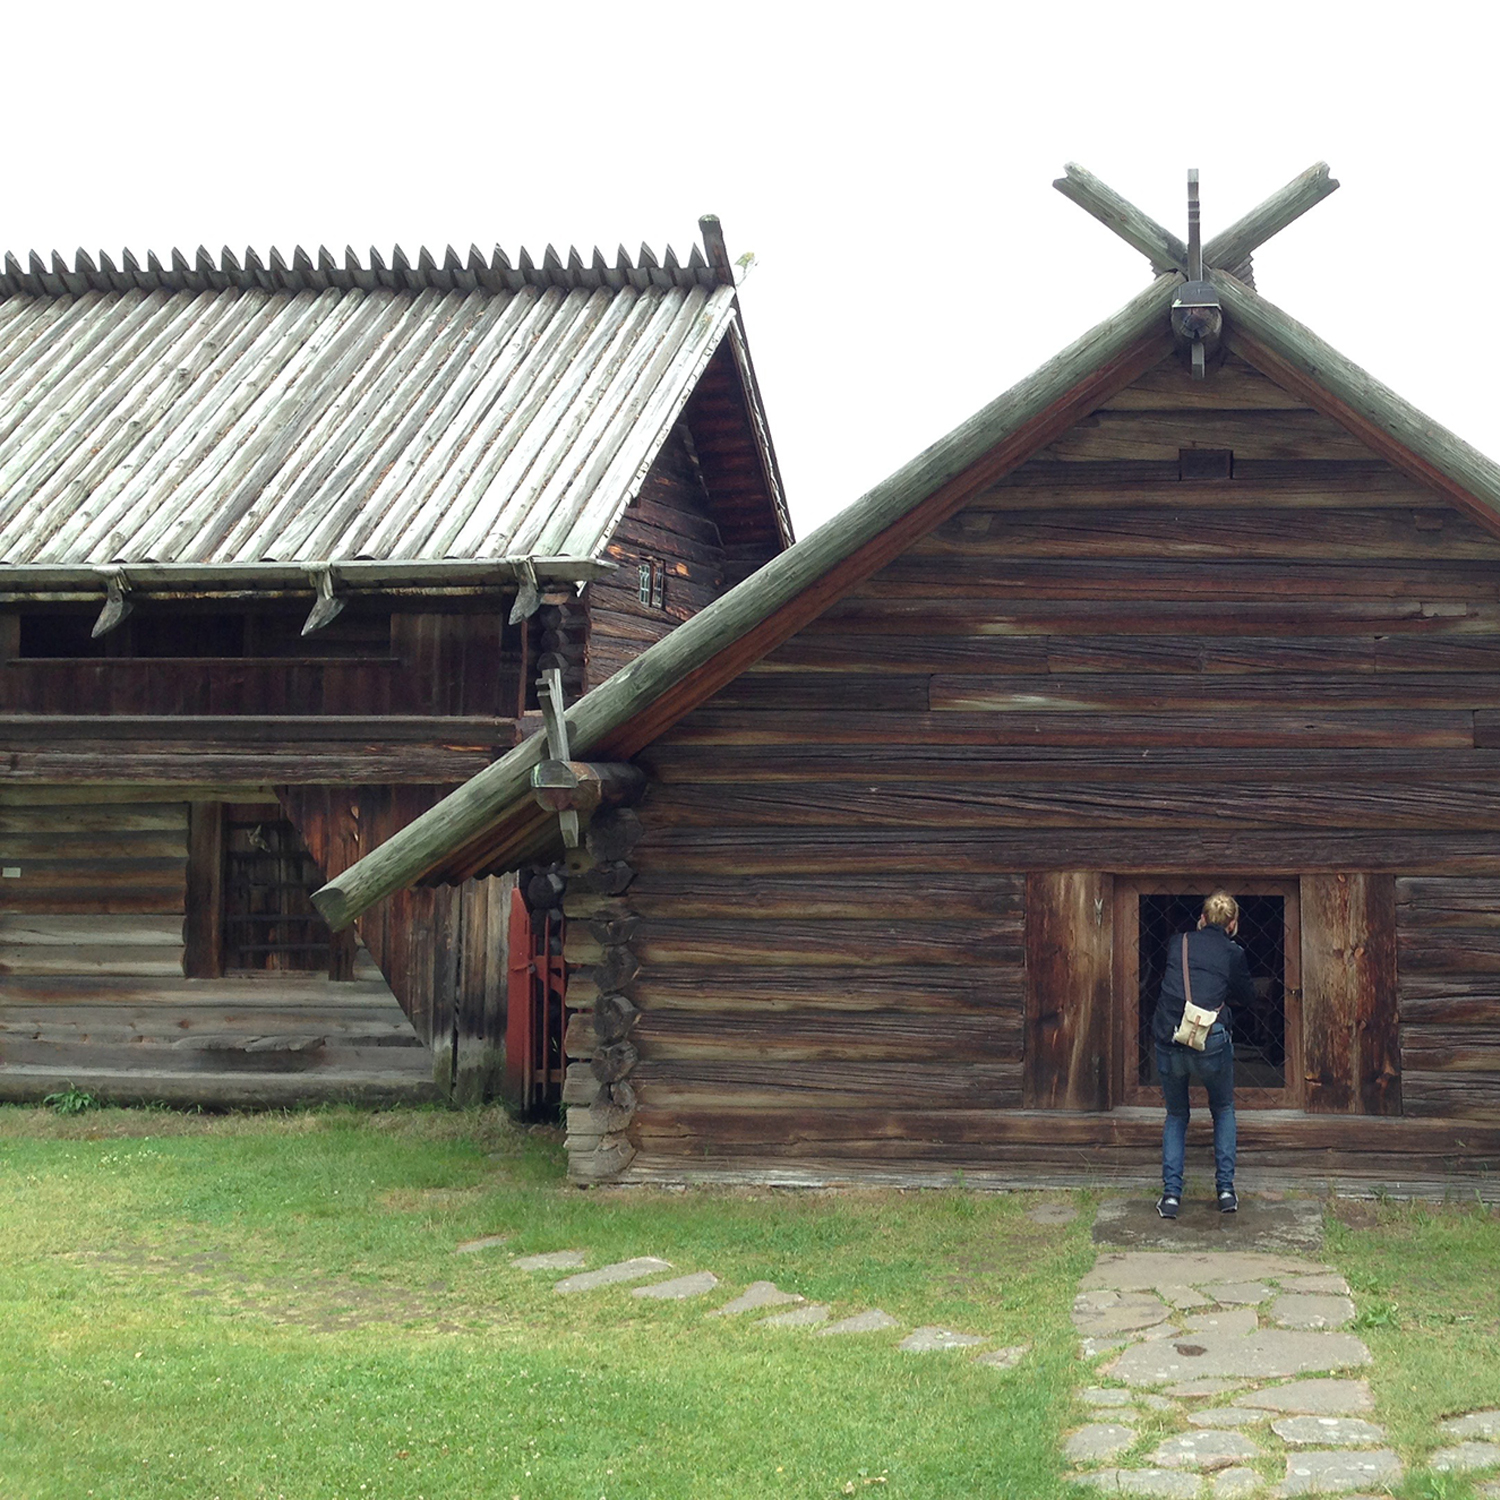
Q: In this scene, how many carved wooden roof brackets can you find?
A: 3